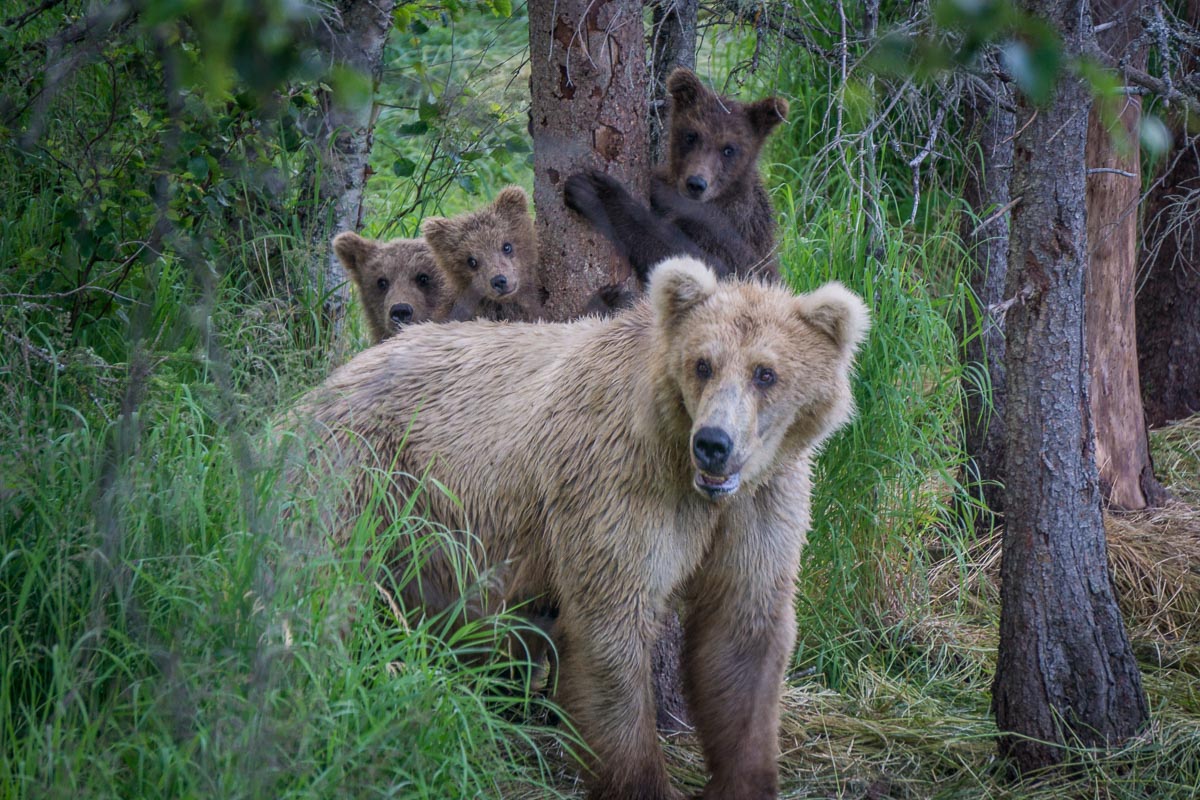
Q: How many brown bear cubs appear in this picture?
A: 3